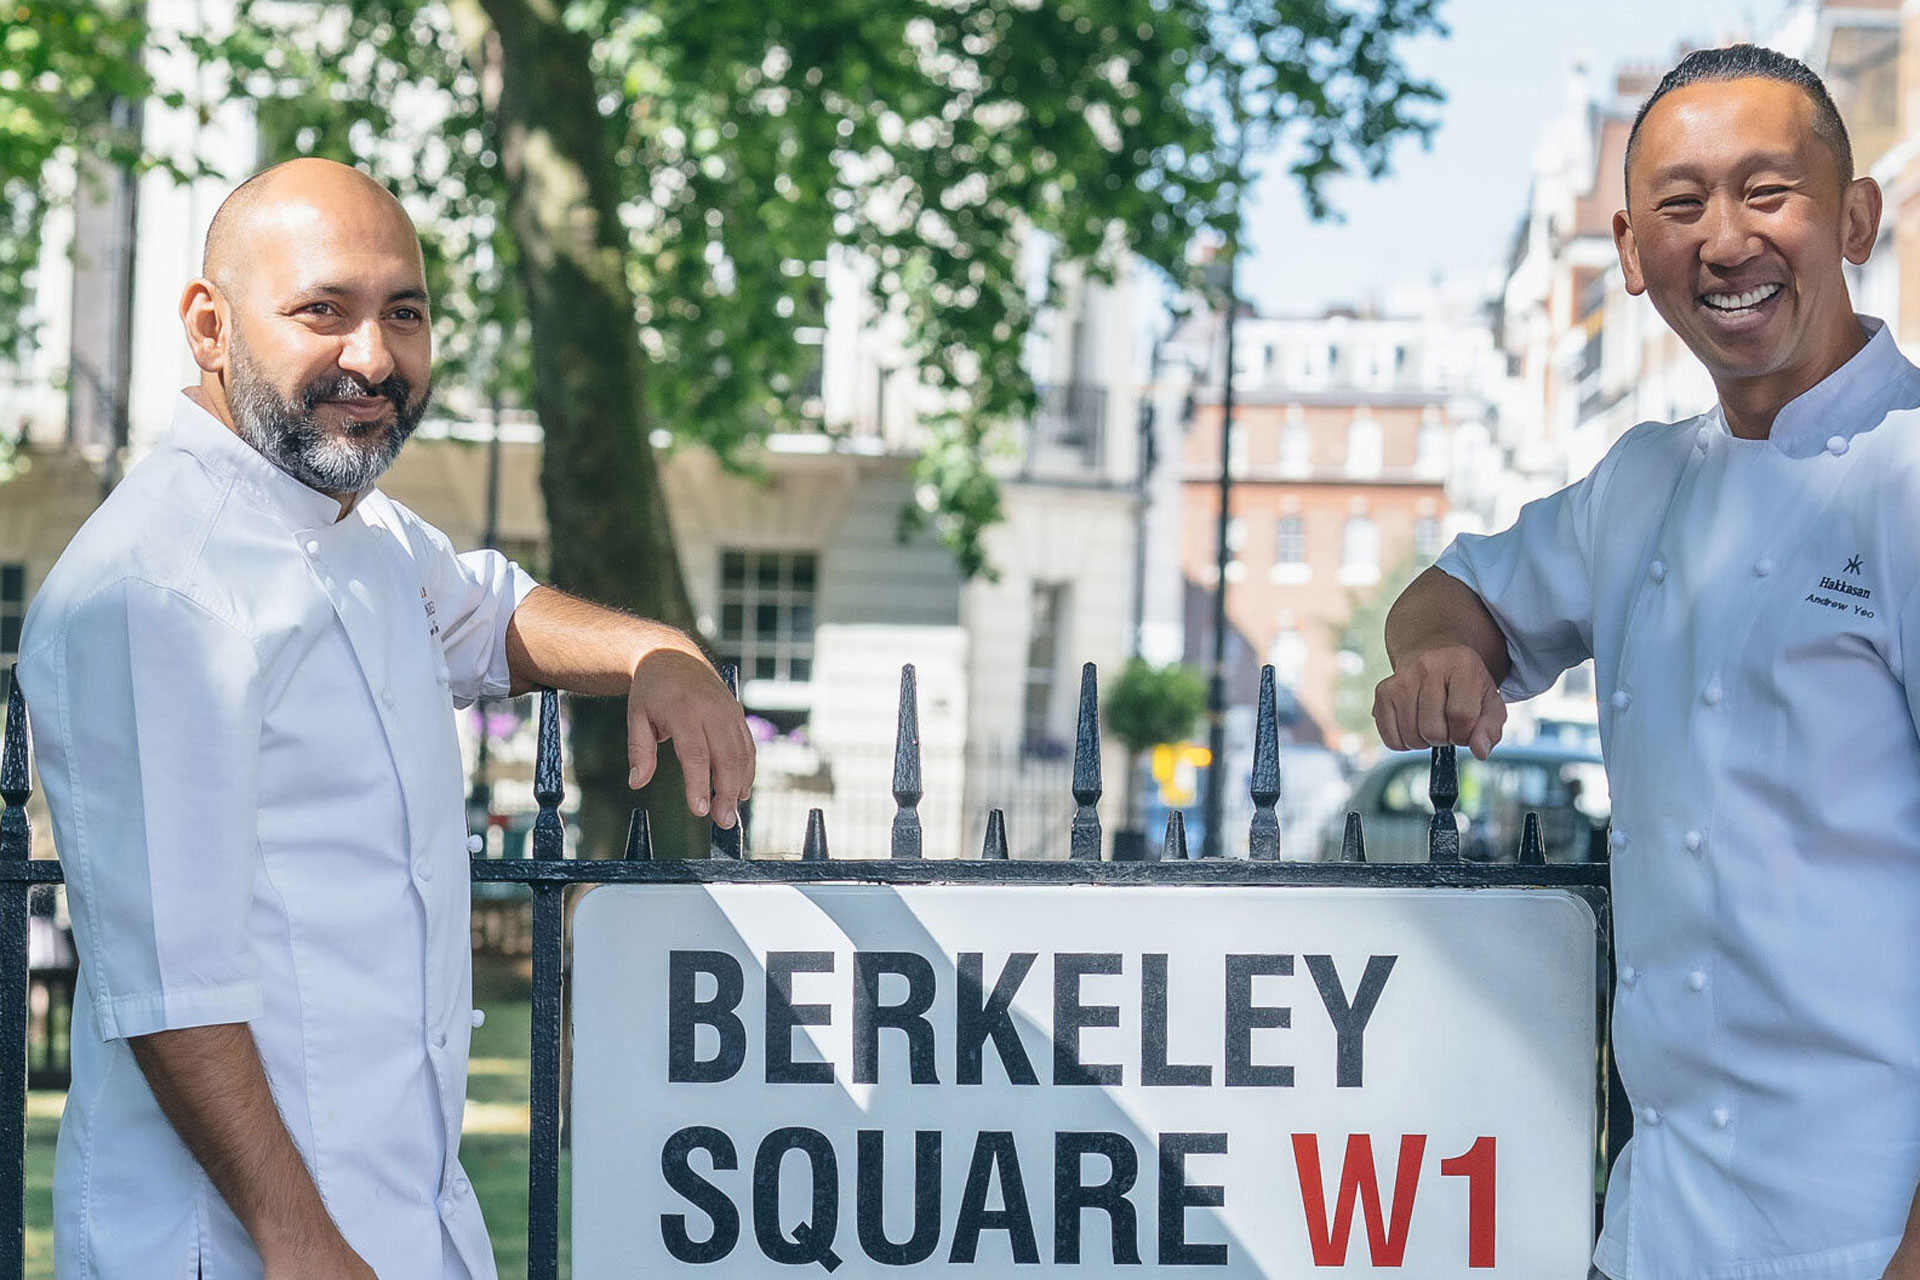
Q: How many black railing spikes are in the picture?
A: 13